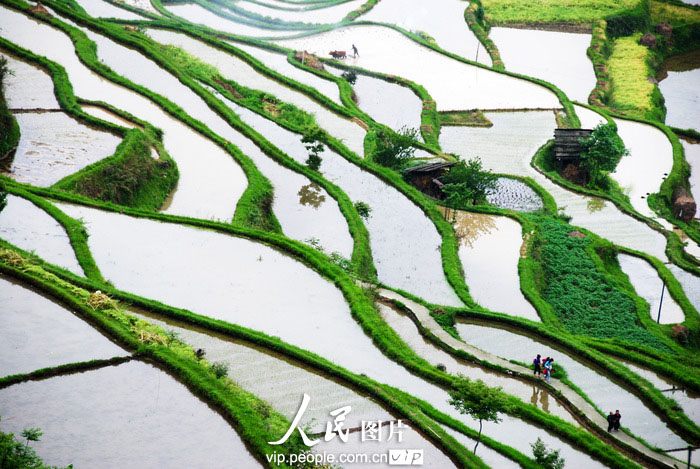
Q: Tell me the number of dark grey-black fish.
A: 0